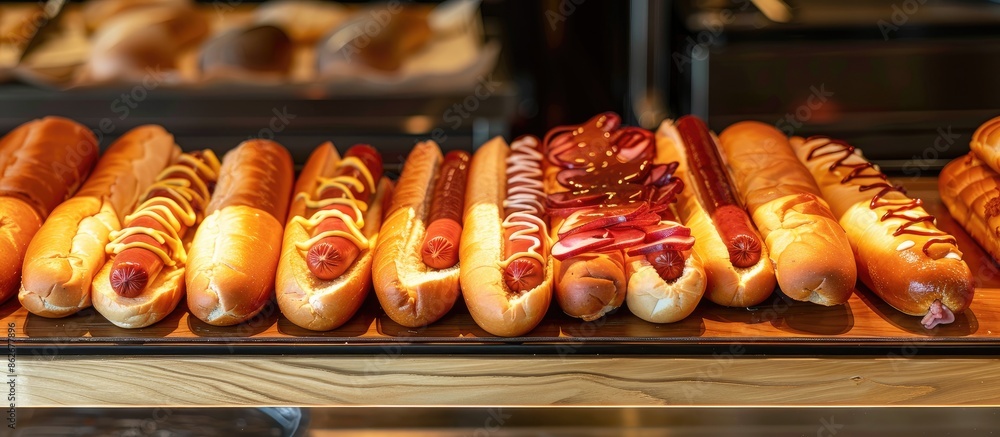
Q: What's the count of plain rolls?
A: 4